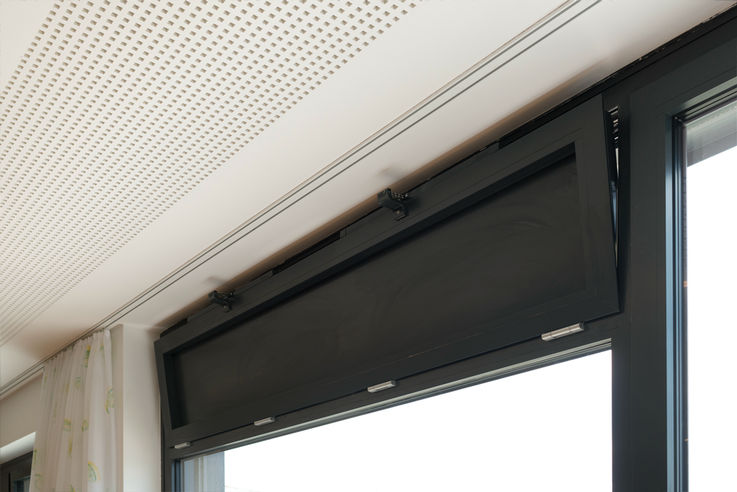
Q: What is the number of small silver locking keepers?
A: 4